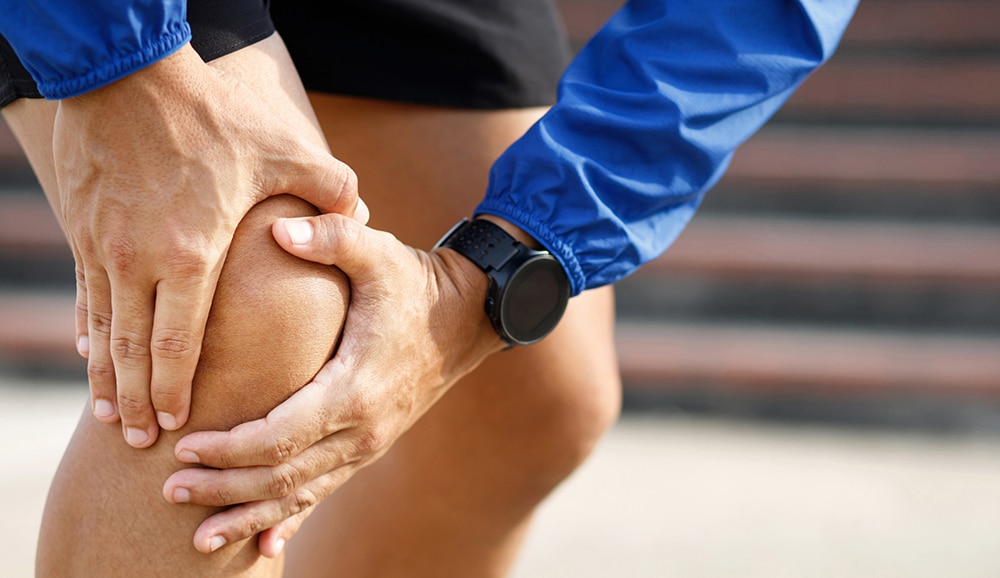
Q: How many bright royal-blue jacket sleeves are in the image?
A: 2